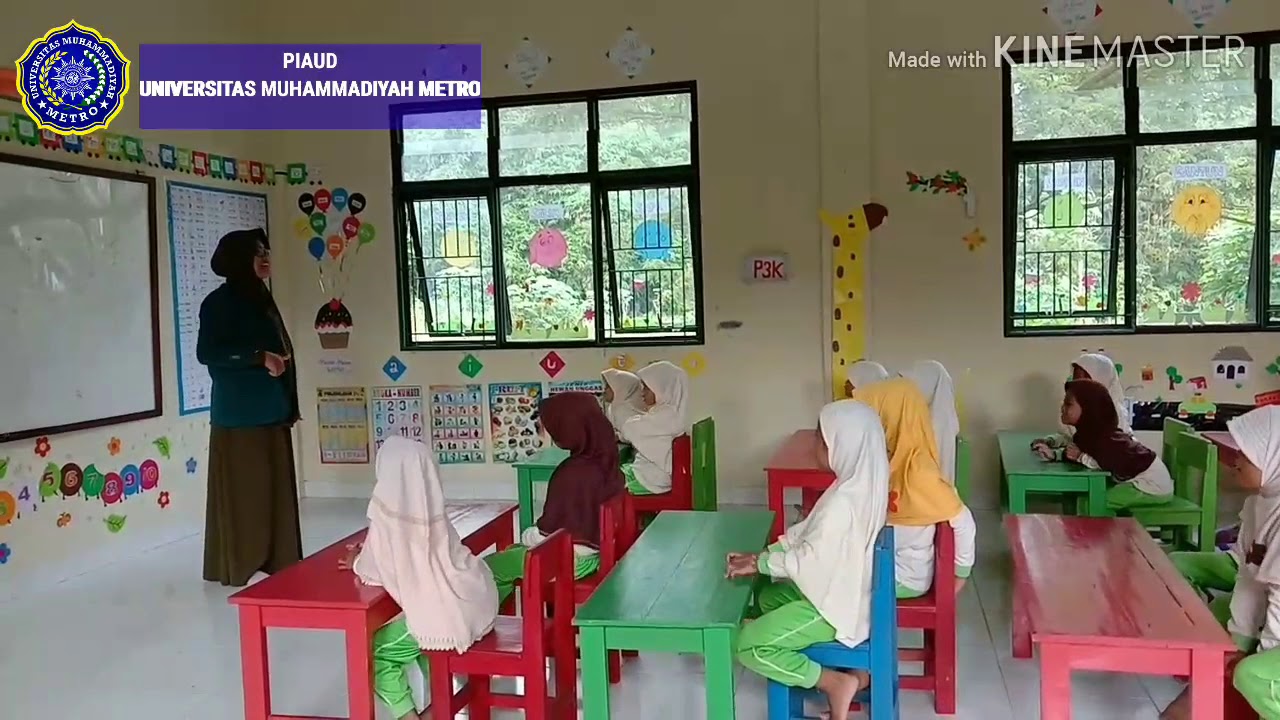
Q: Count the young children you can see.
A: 11